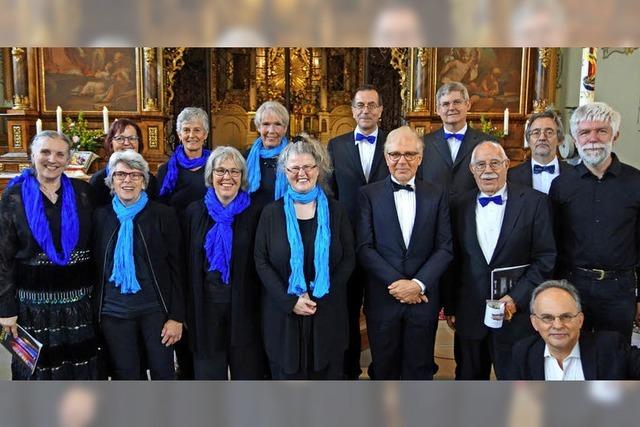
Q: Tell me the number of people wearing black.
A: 14